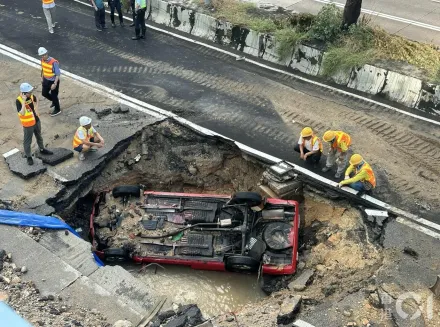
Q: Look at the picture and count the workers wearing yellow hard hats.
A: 3